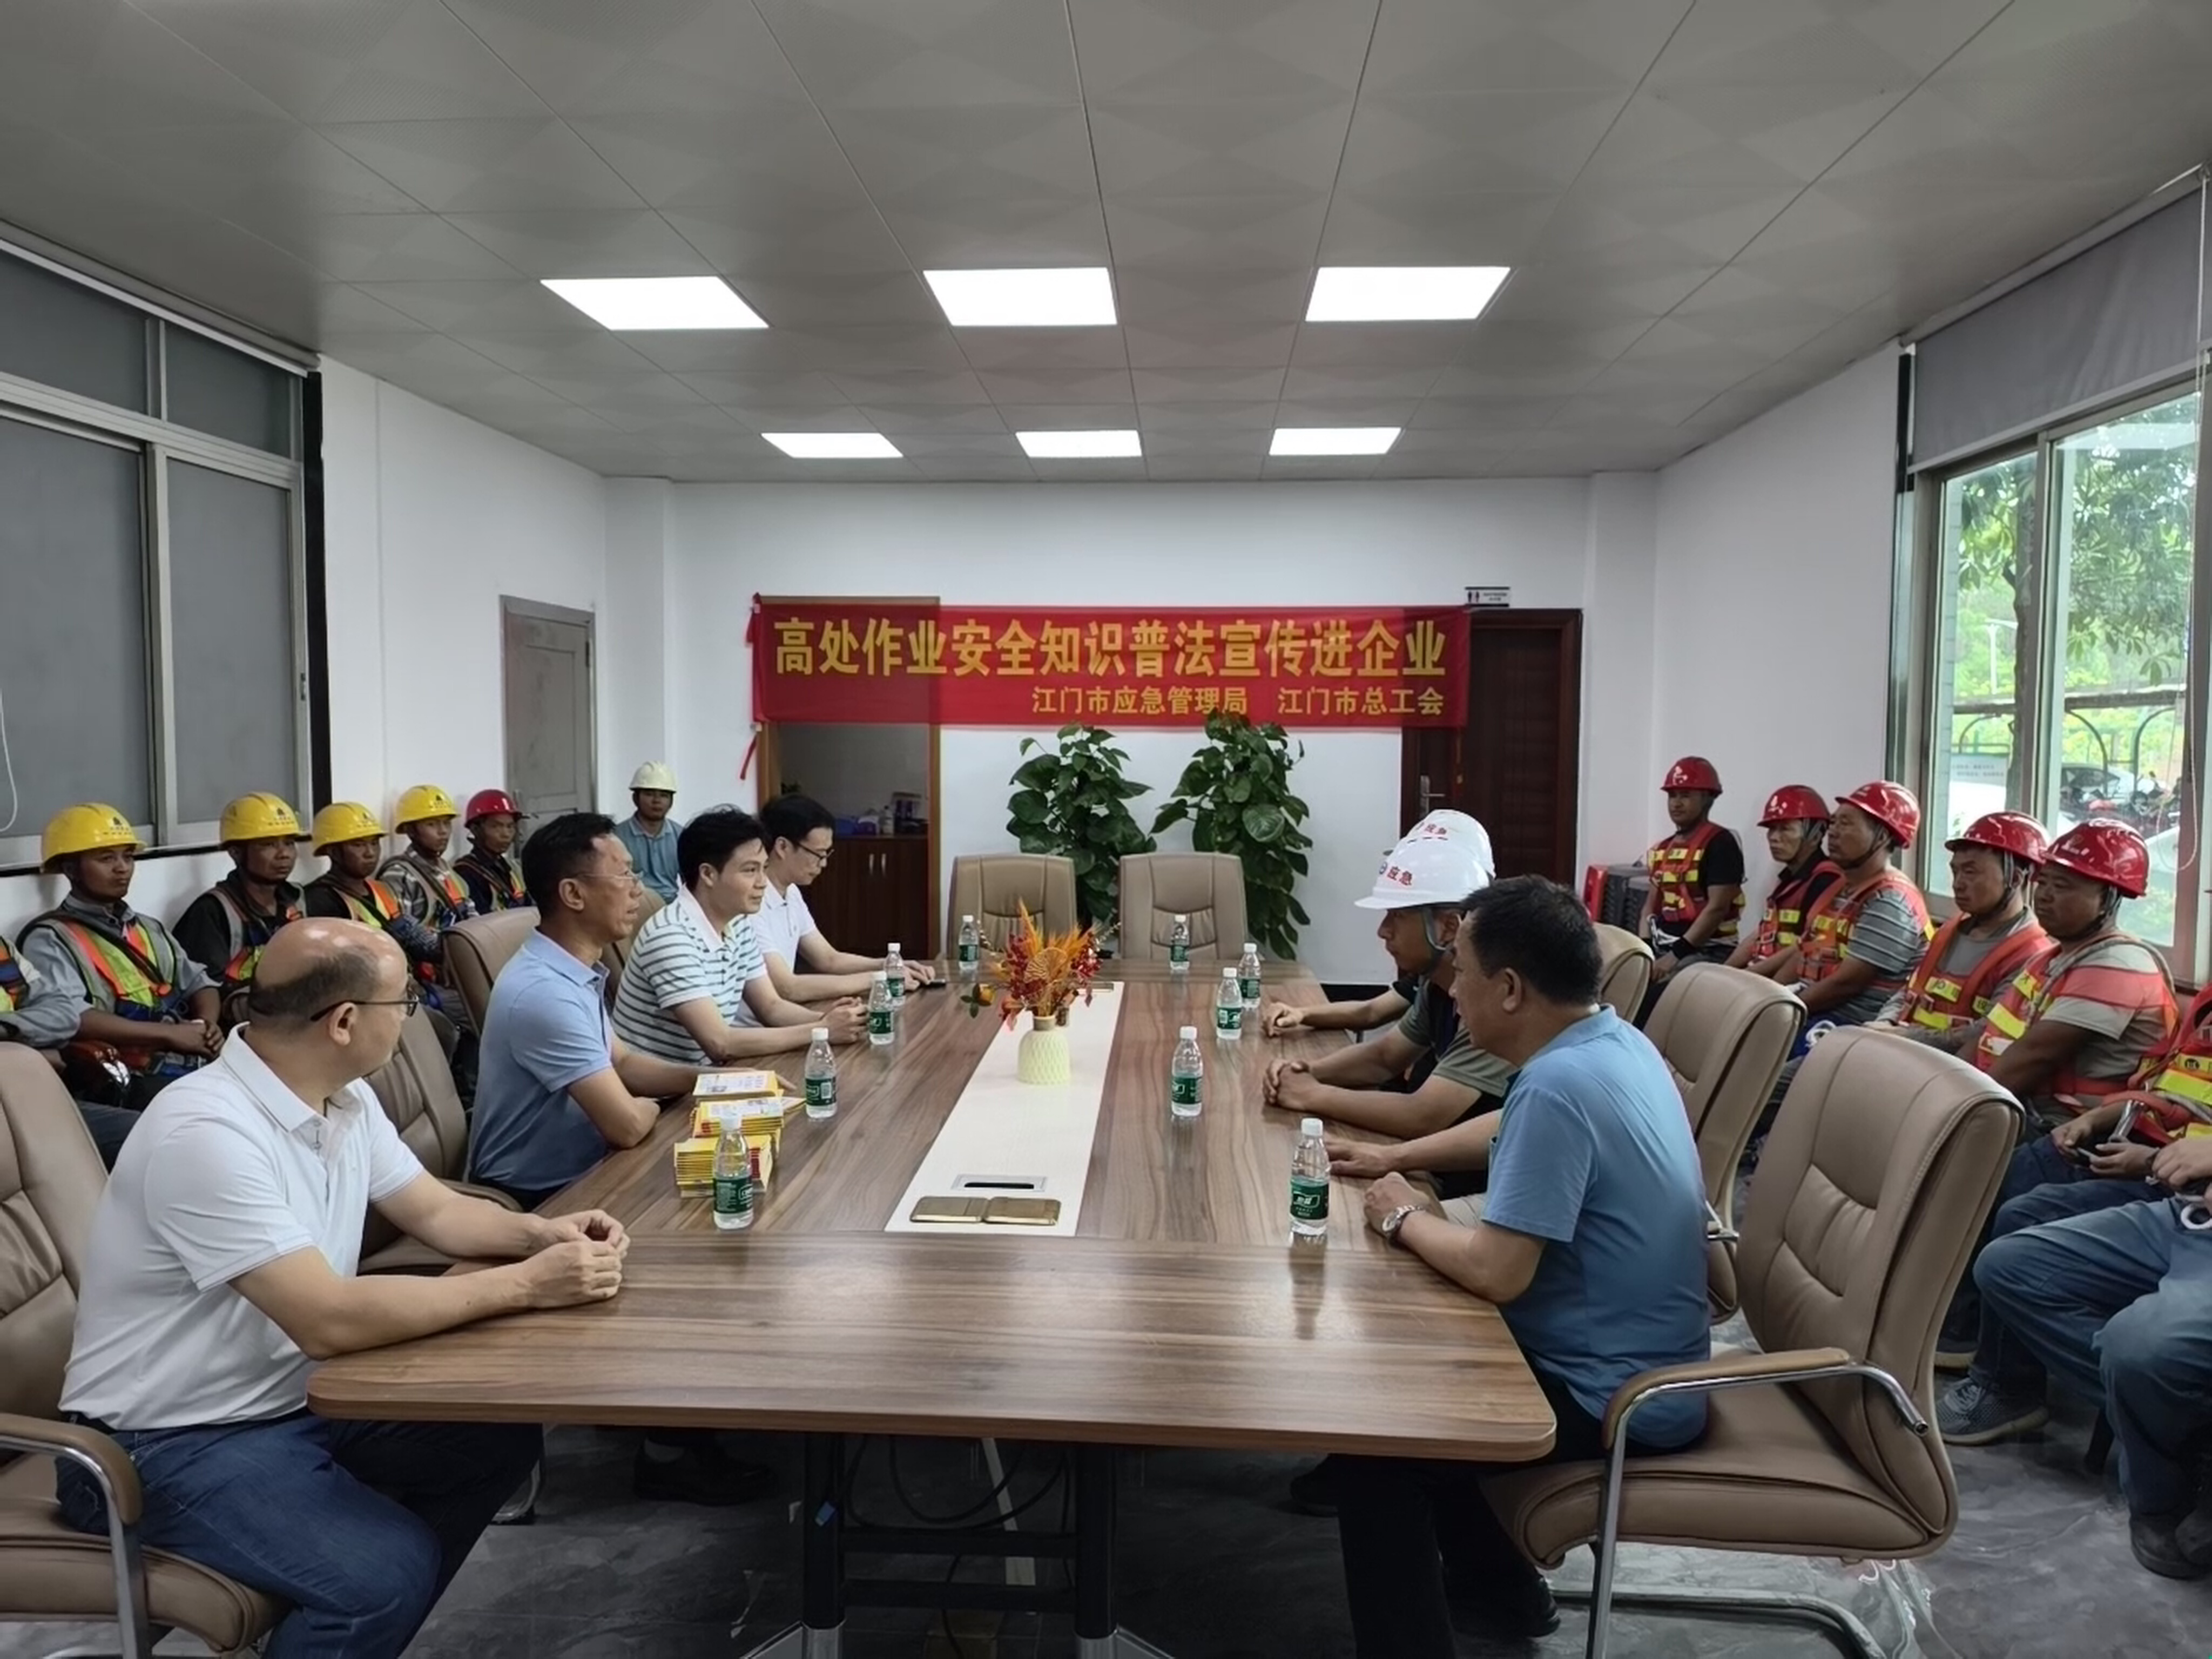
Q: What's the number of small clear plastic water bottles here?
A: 10